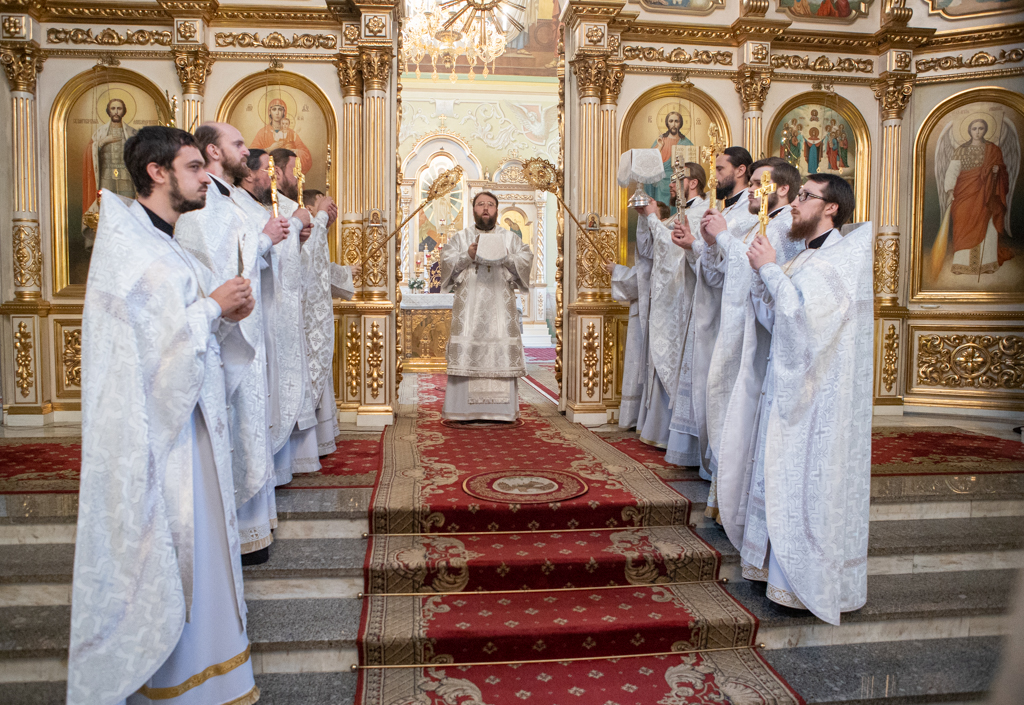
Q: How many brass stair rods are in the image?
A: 3